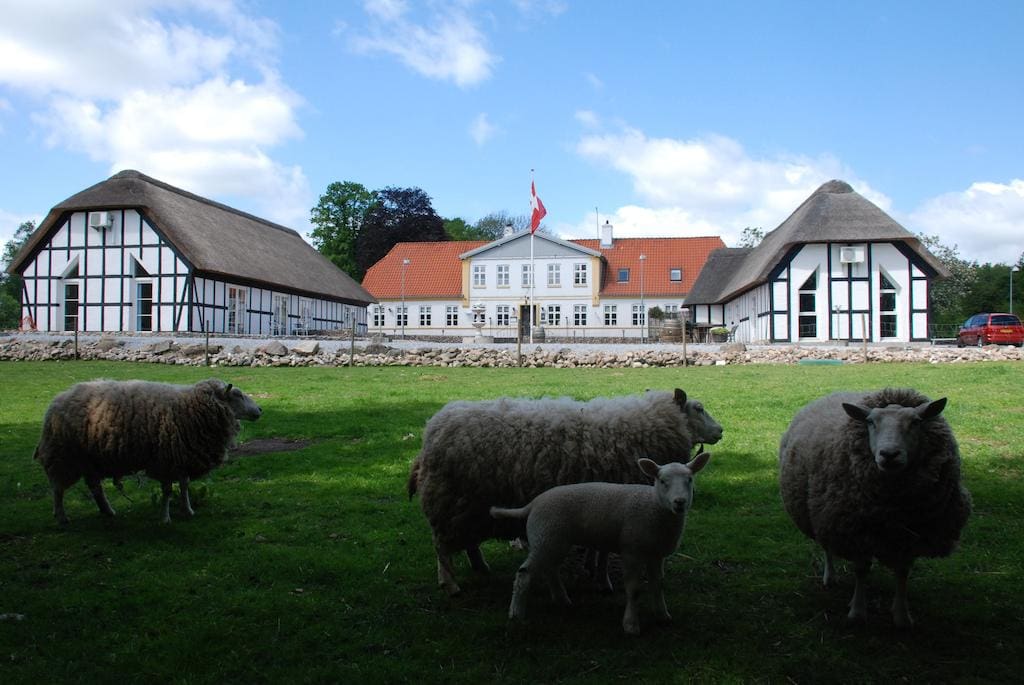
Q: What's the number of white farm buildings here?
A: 3